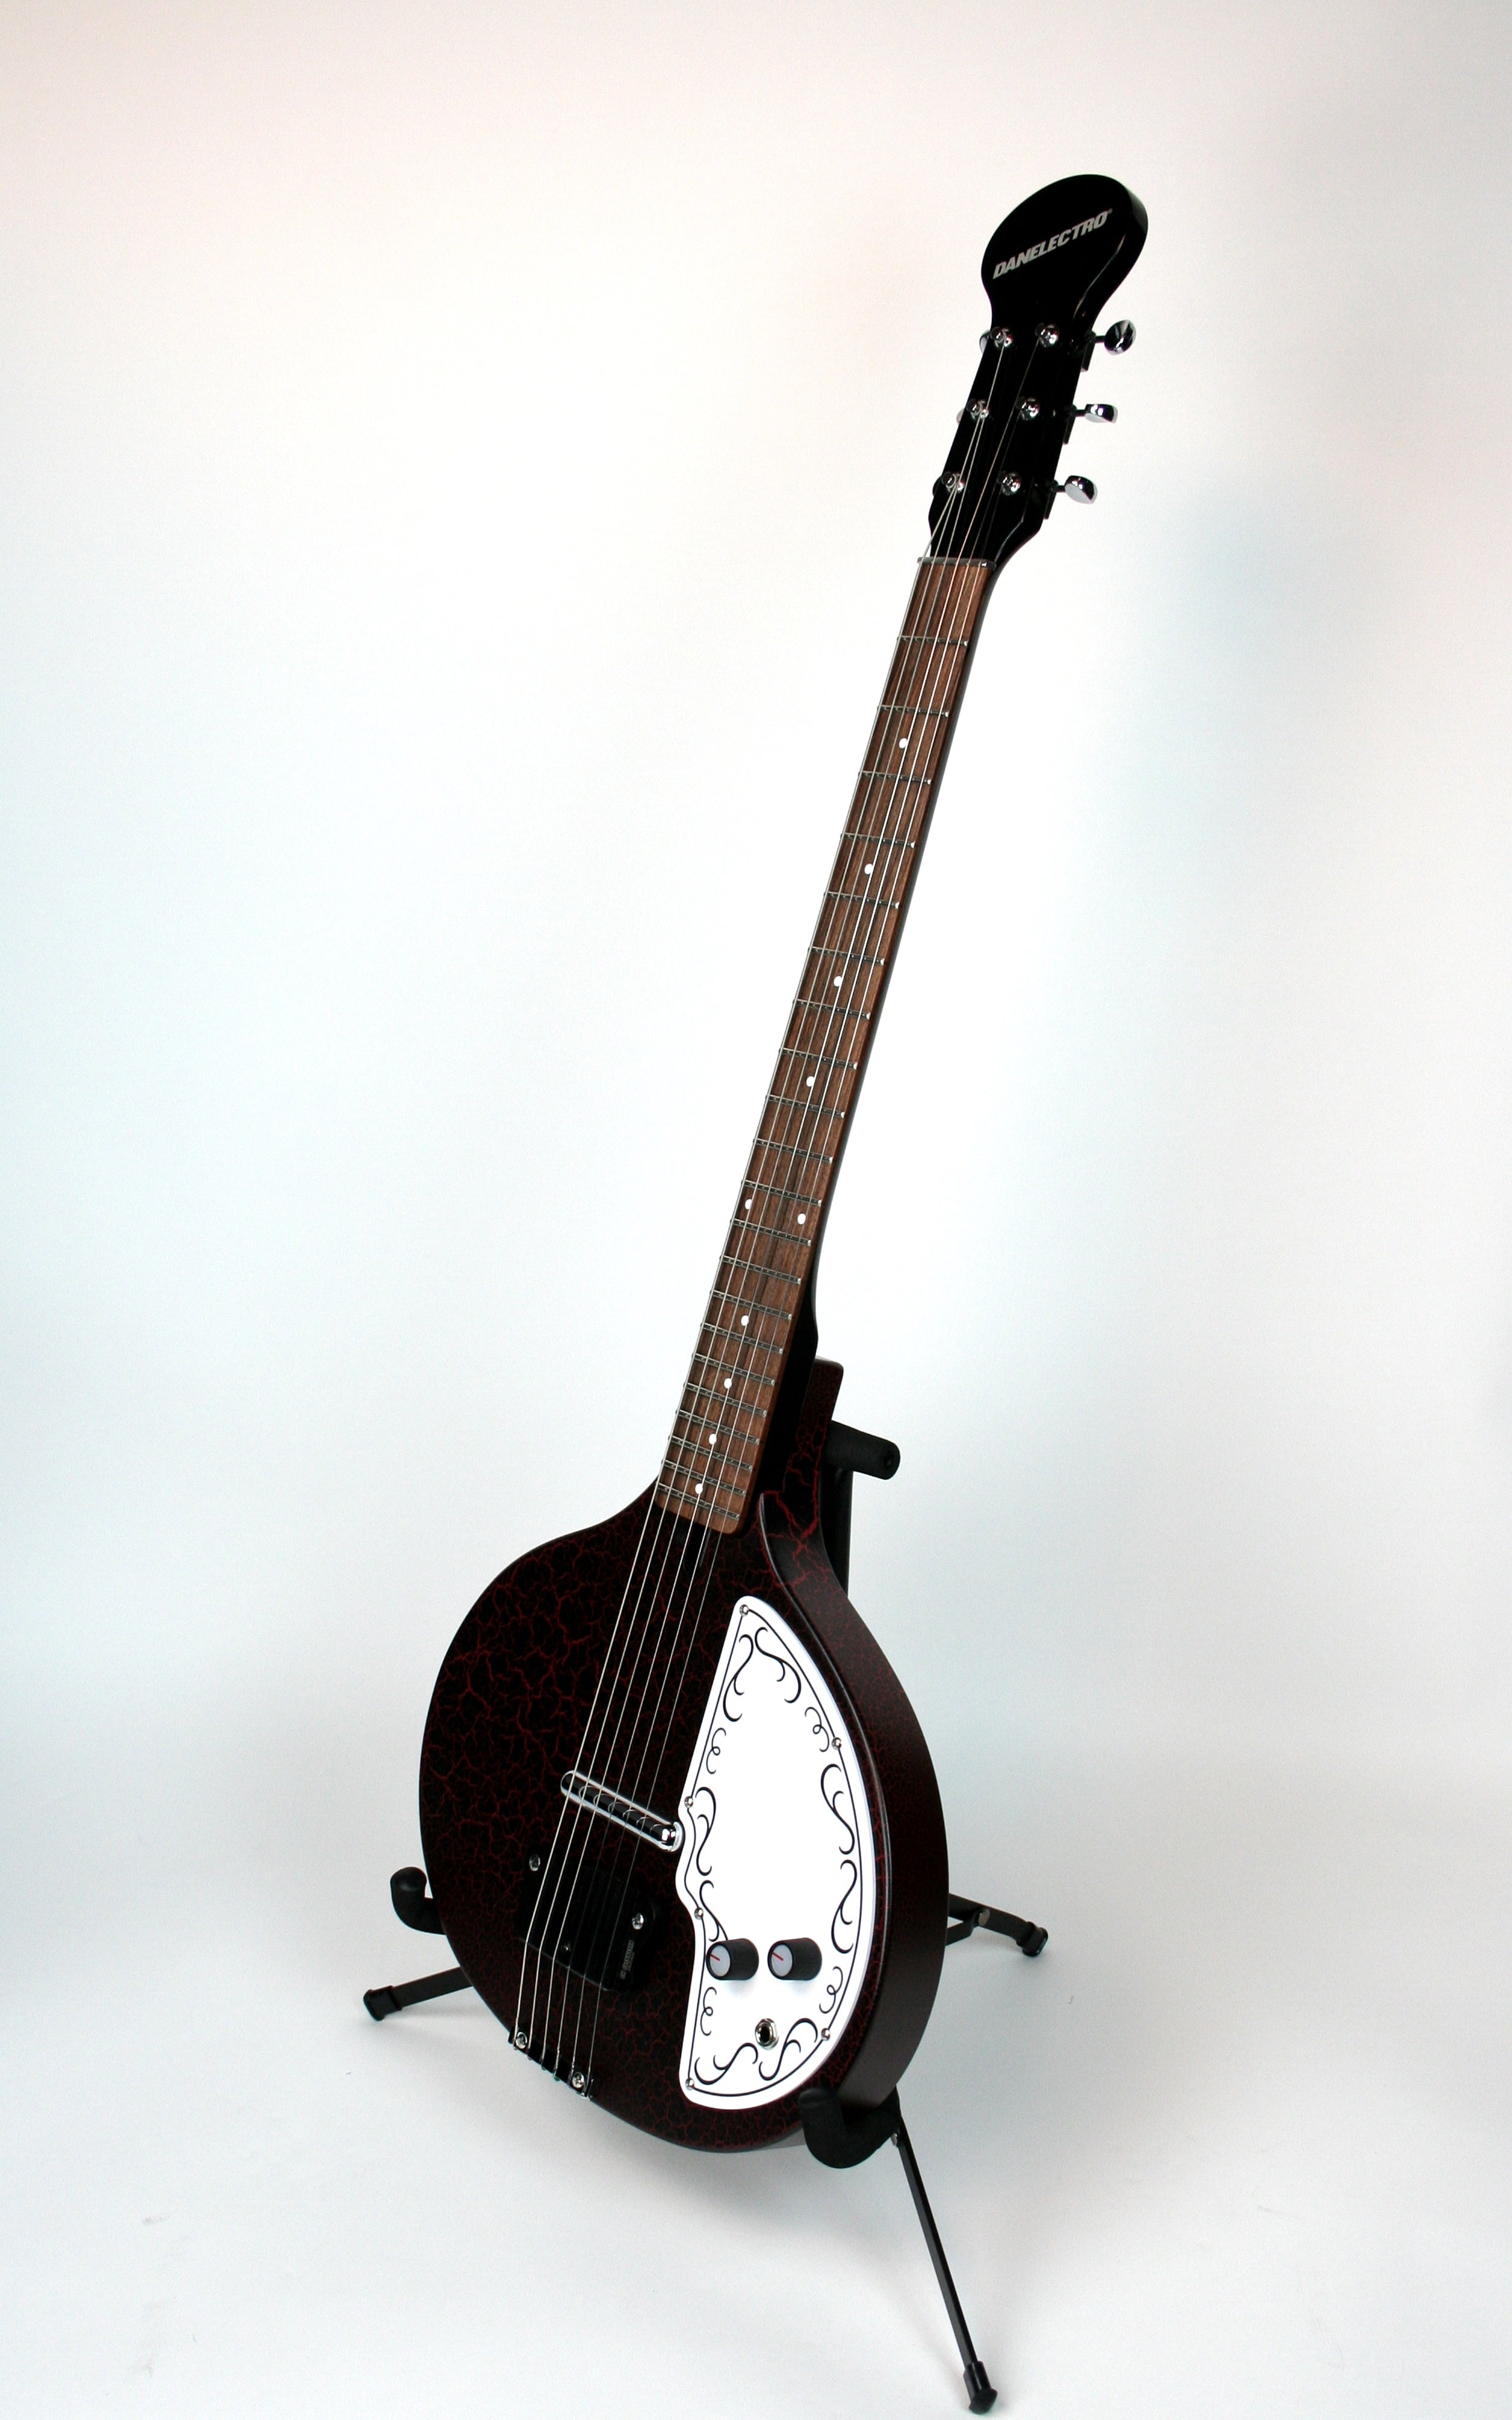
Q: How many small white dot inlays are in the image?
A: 10